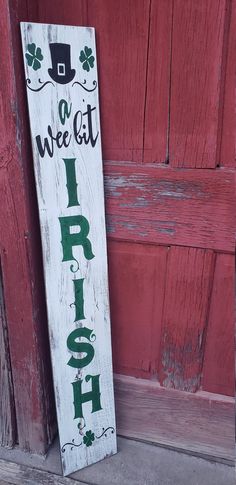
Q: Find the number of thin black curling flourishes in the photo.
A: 4